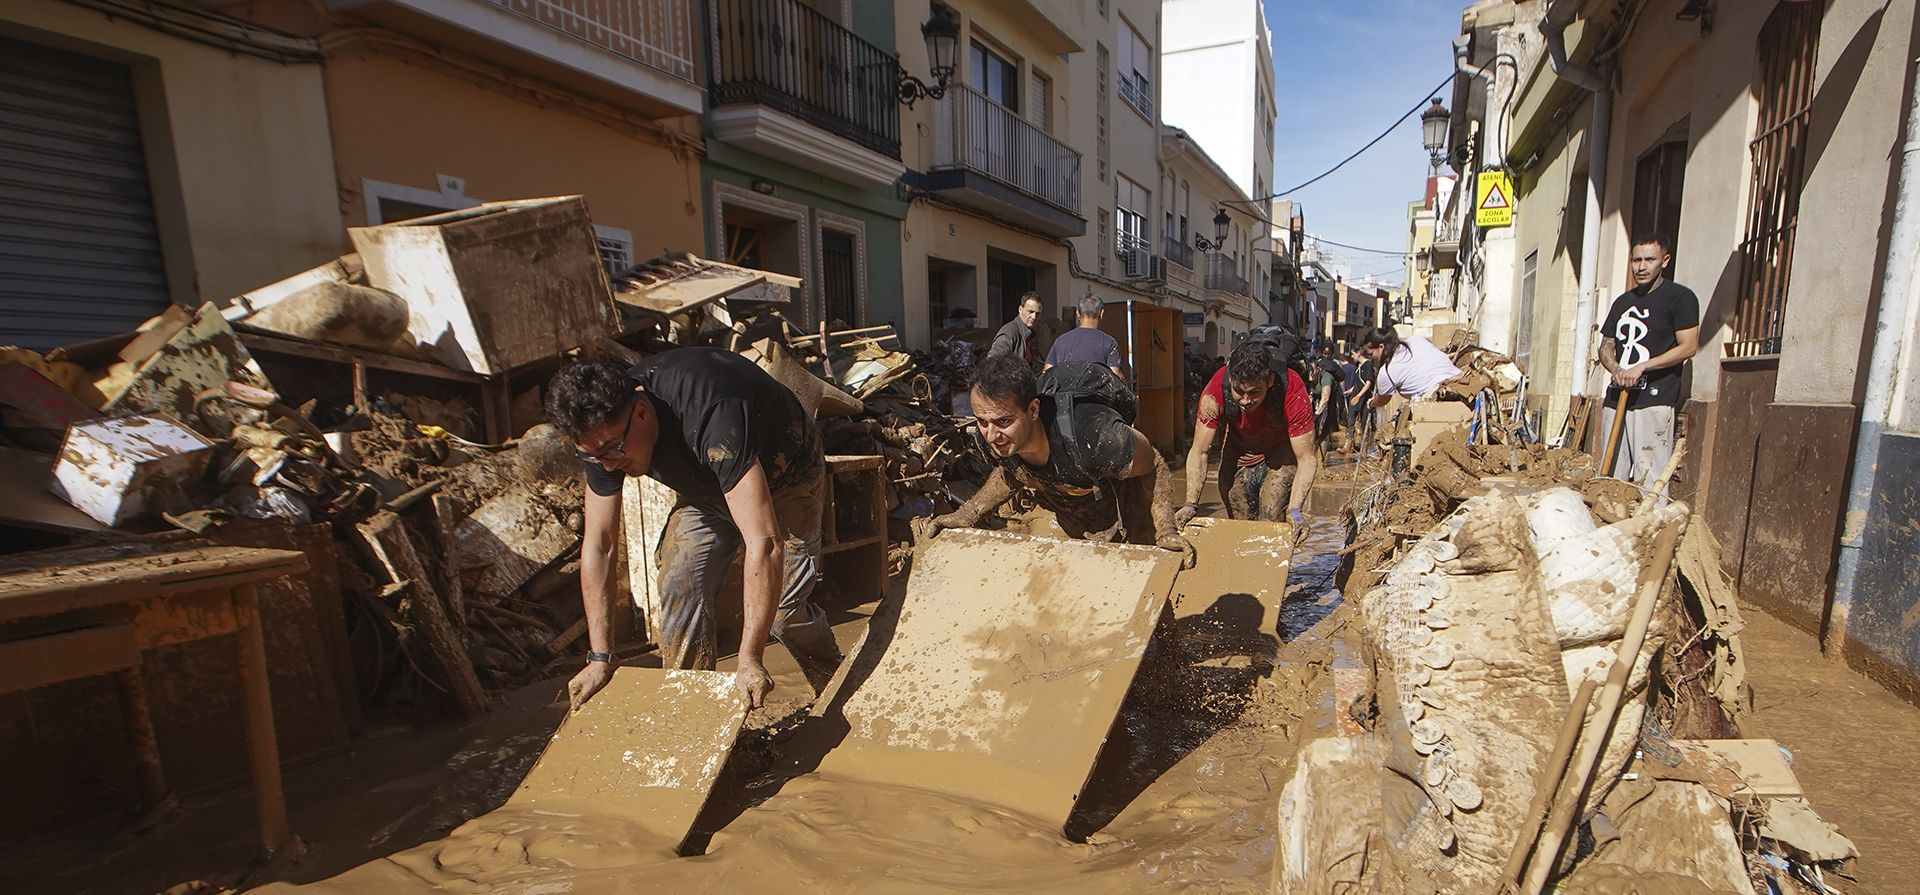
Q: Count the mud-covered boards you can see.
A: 3